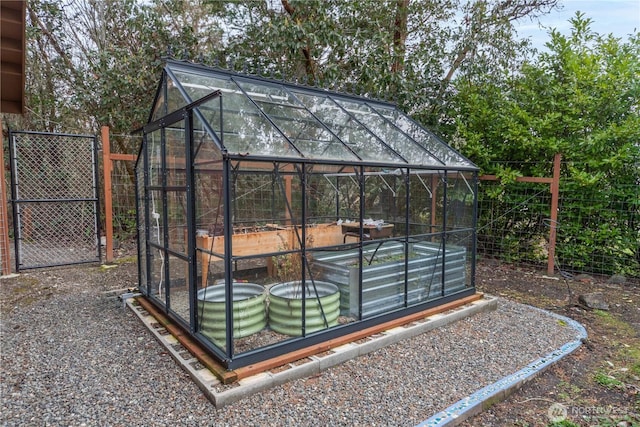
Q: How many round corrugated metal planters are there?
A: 2